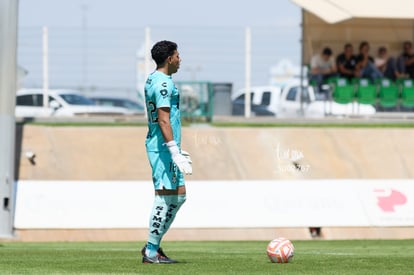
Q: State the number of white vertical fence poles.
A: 3